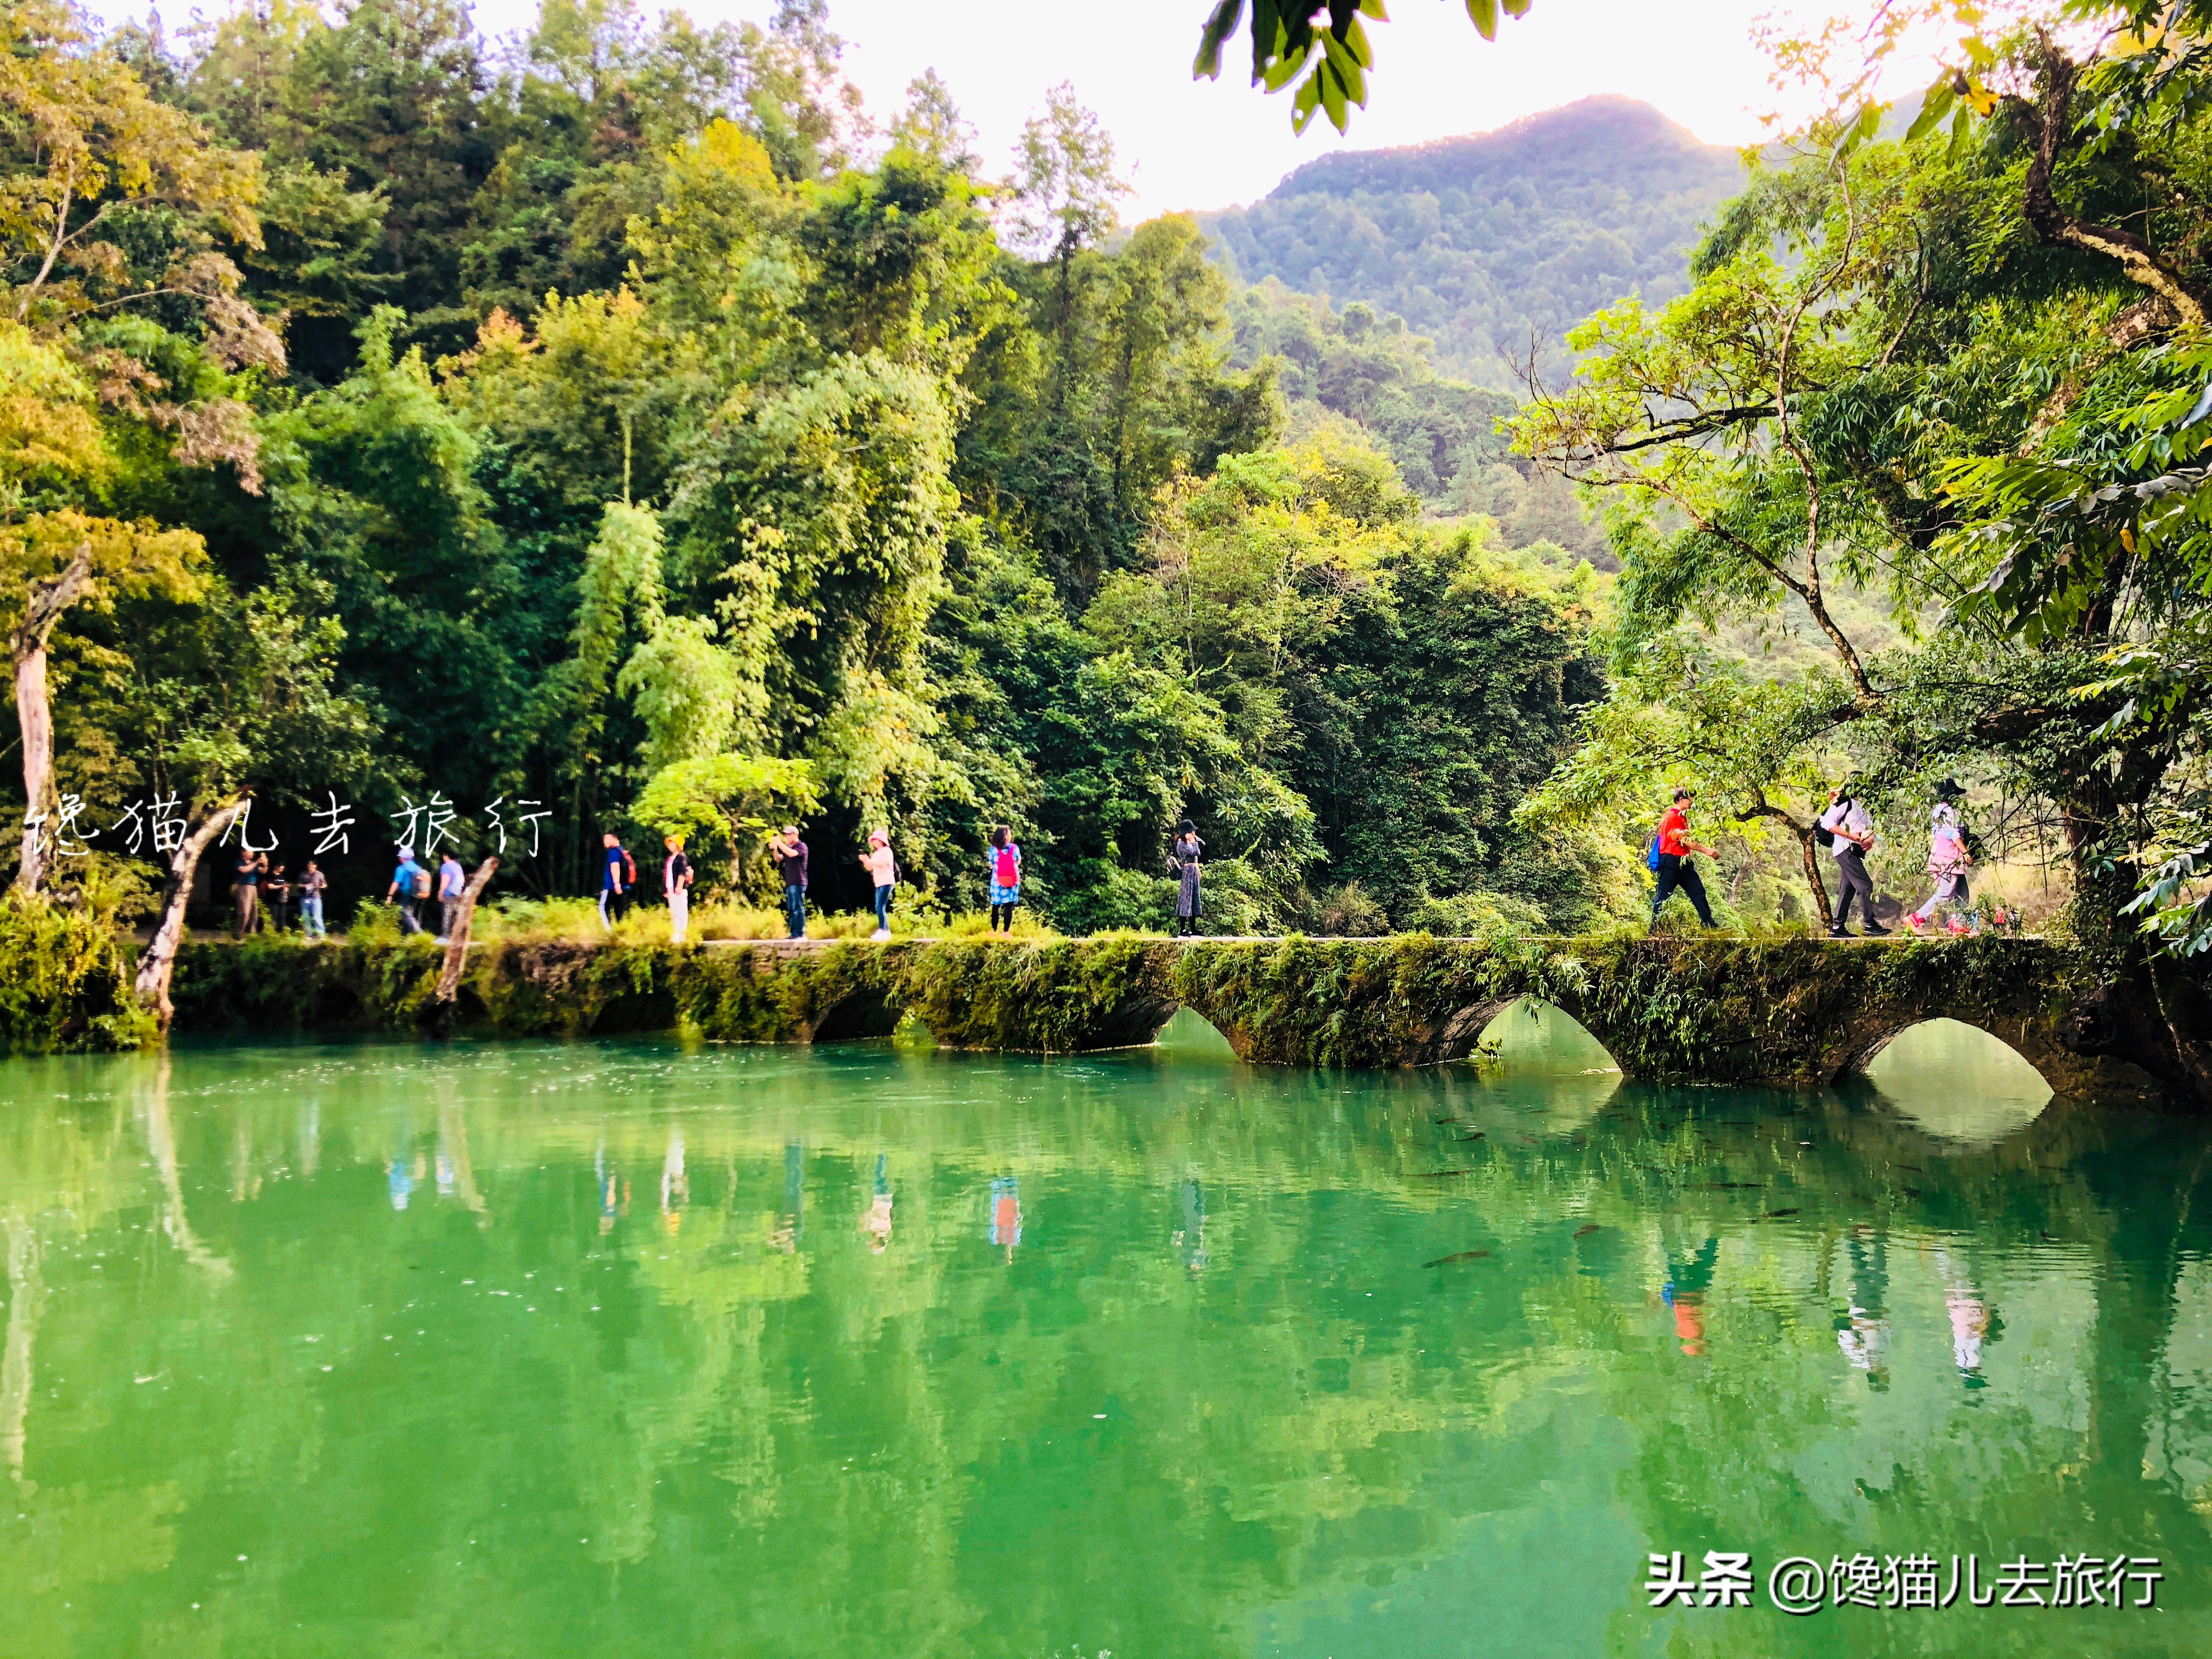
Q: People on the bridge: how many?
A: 14